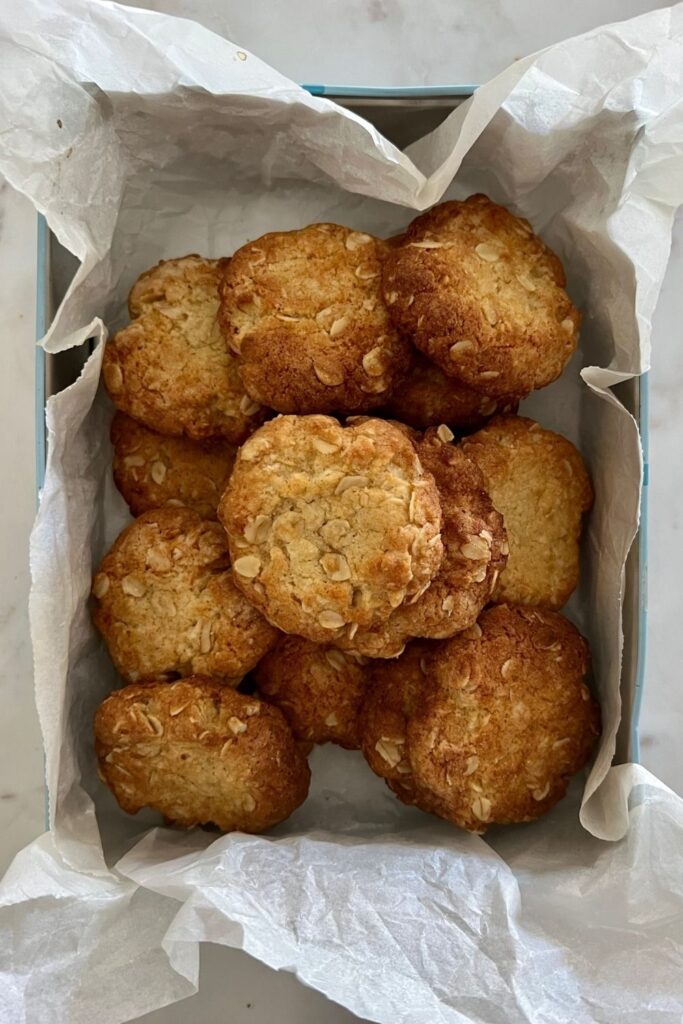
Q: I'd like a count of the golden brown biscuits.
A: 13